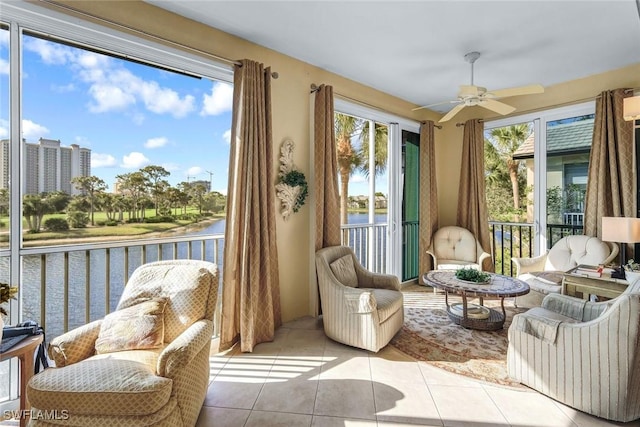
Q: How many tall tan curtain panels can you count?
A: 5